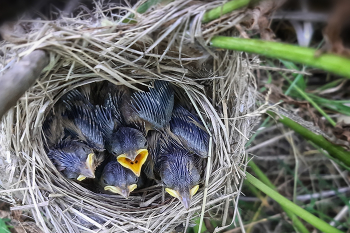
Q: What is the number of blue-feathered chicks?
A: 4